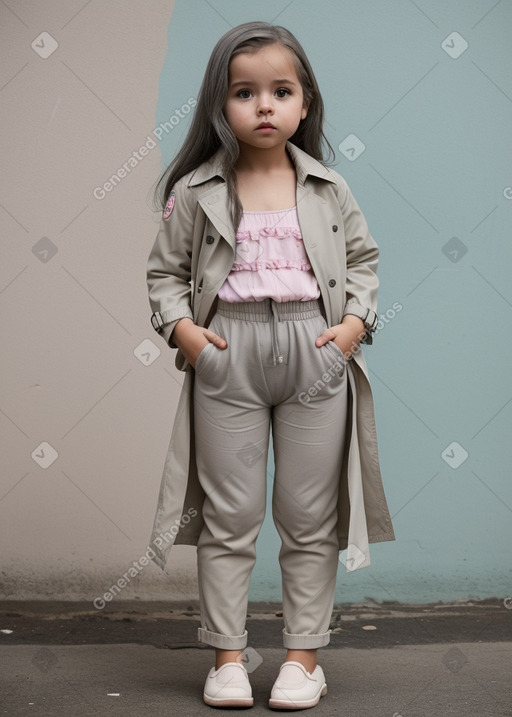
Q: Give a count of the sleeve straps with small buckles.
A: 2